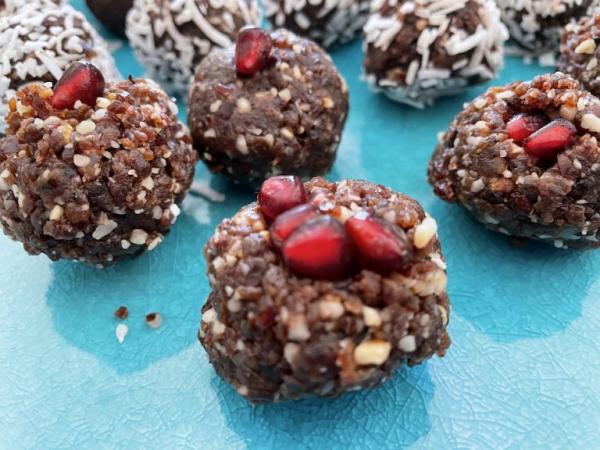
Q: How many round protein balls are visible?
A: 11